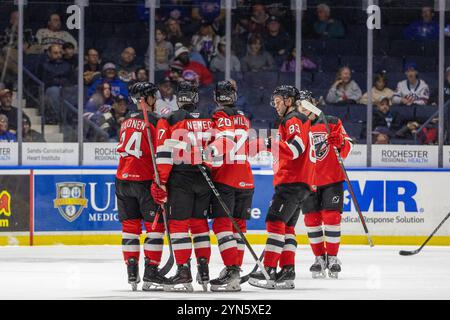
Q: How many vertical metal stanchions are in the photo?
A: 7